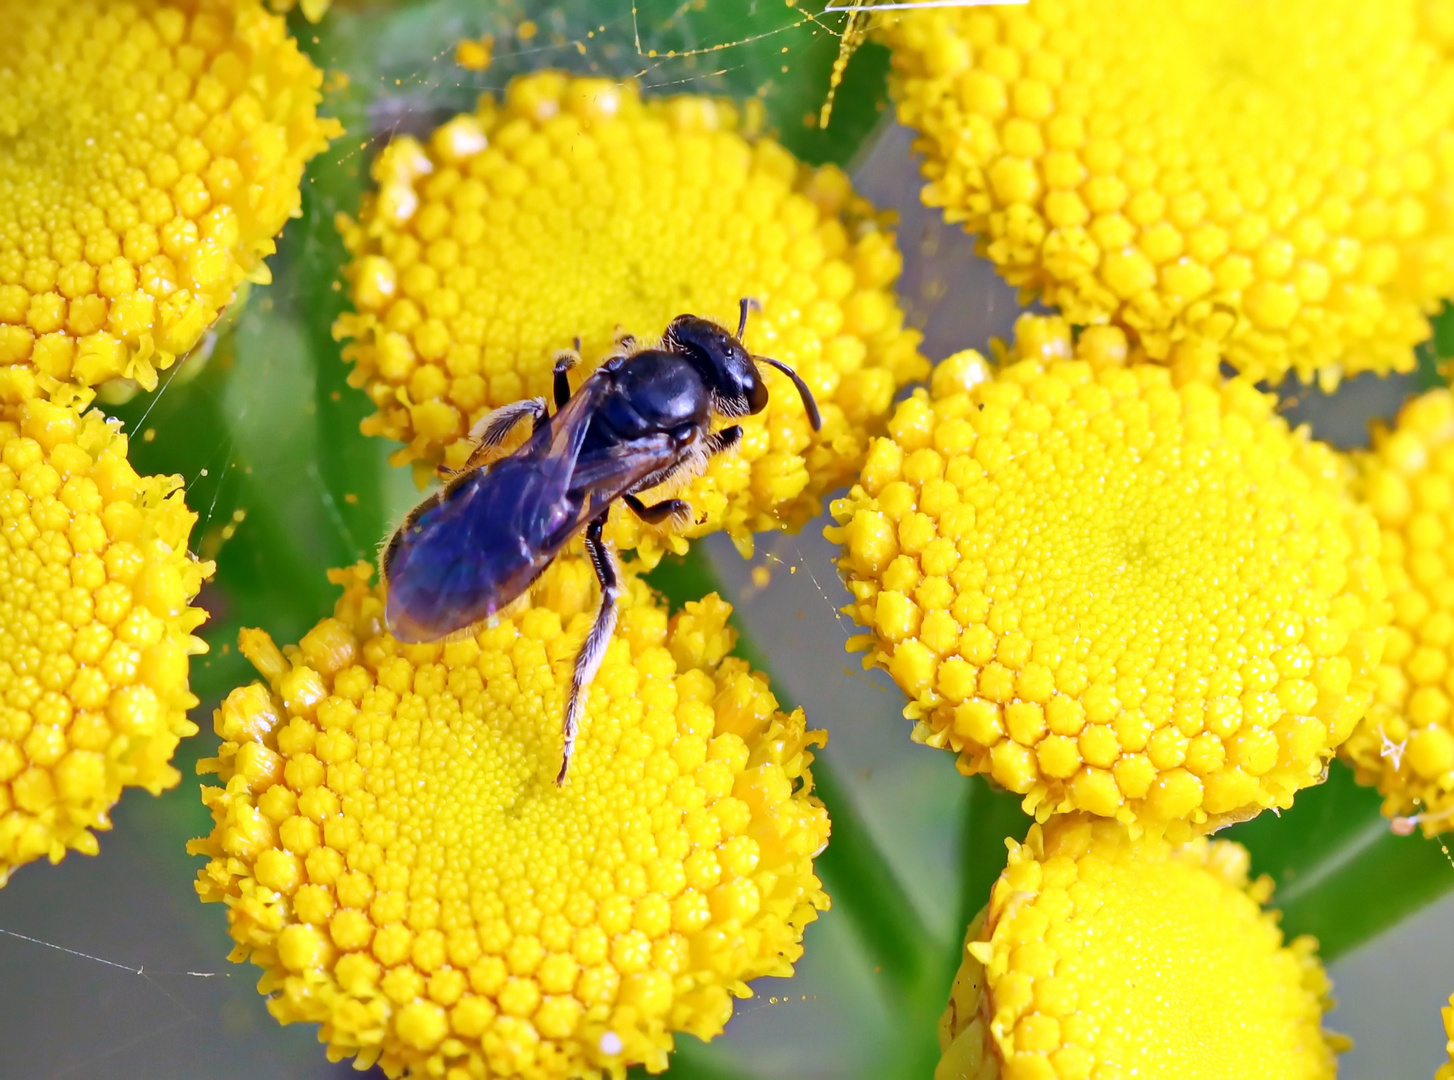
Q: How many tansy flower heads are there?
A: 8